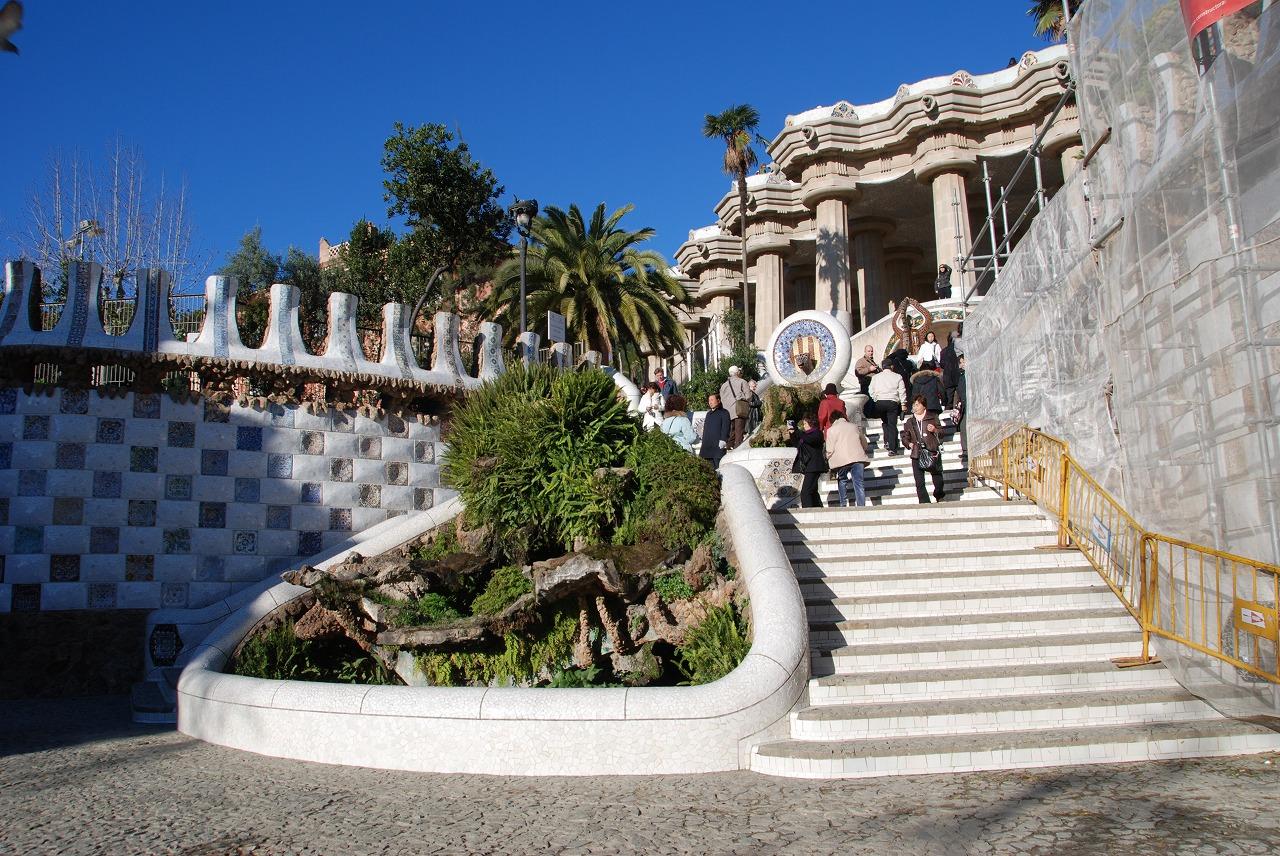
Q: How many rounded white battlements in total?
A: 12